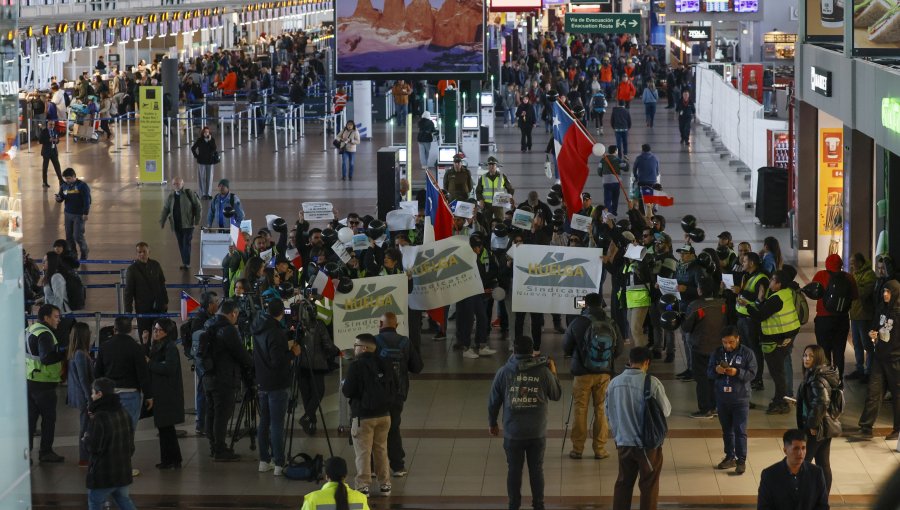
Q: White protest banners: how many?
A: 3